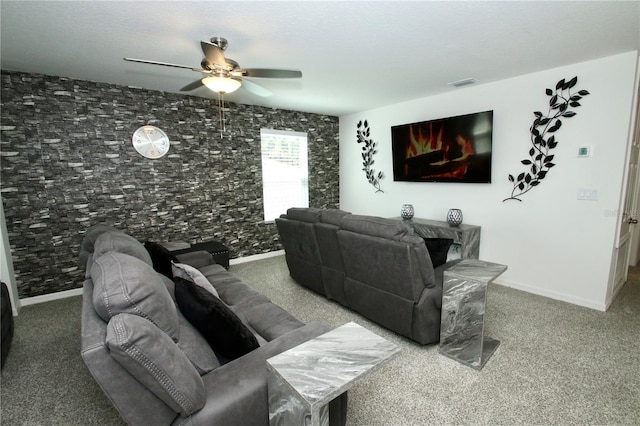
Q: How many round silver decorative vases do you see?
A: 2